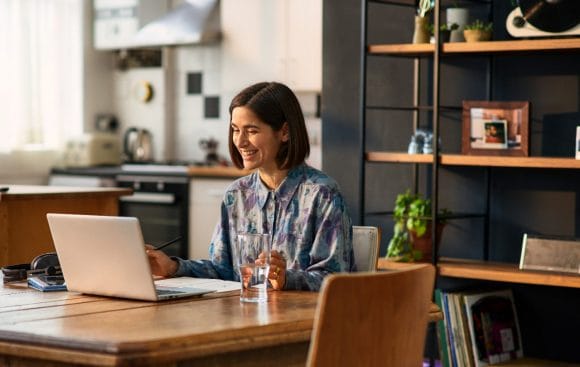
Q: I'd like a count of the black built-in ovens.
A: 1